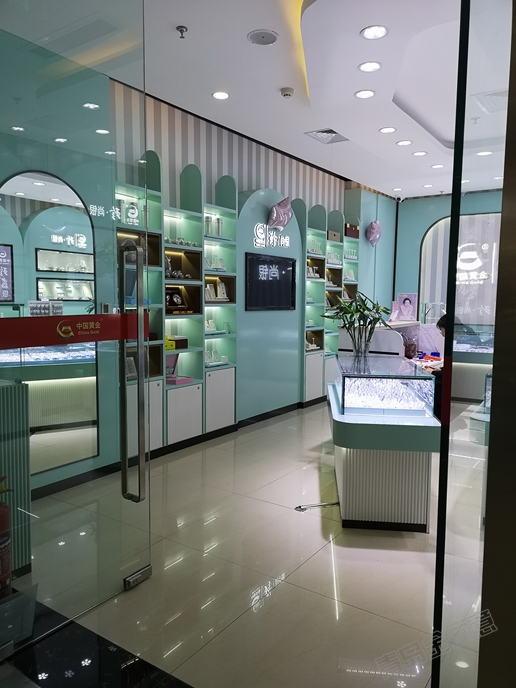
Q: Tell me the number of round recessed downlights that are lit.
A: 13